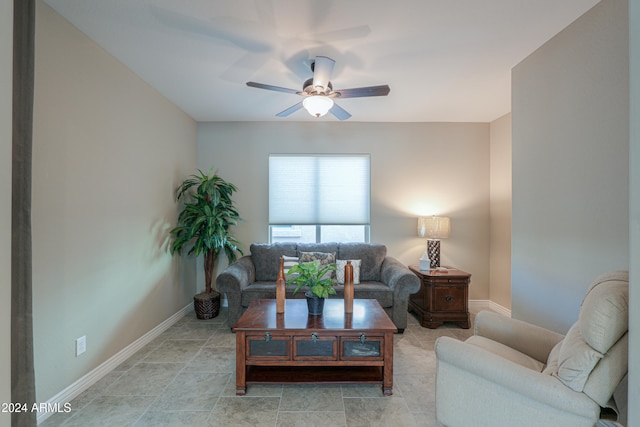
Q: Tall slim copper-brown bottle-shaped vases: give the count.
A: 2